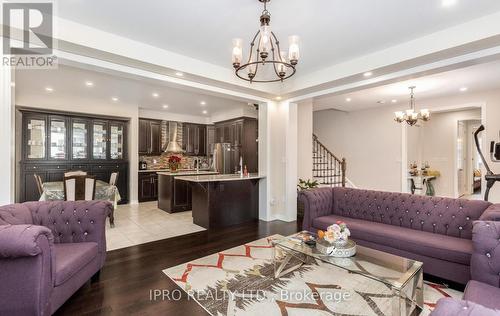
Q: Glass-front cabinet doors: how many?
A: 5